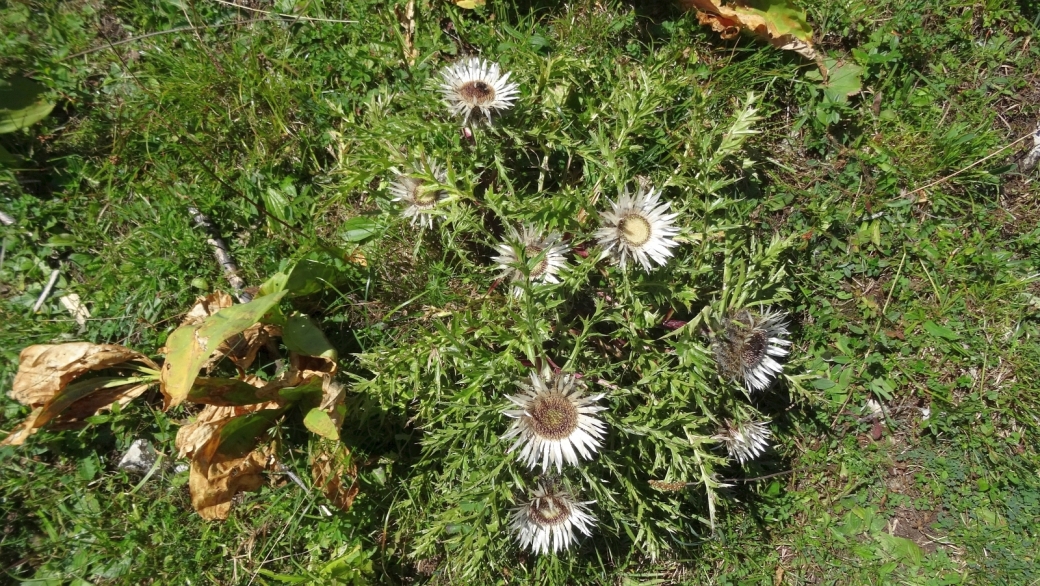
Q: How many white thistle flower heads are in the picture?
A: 8